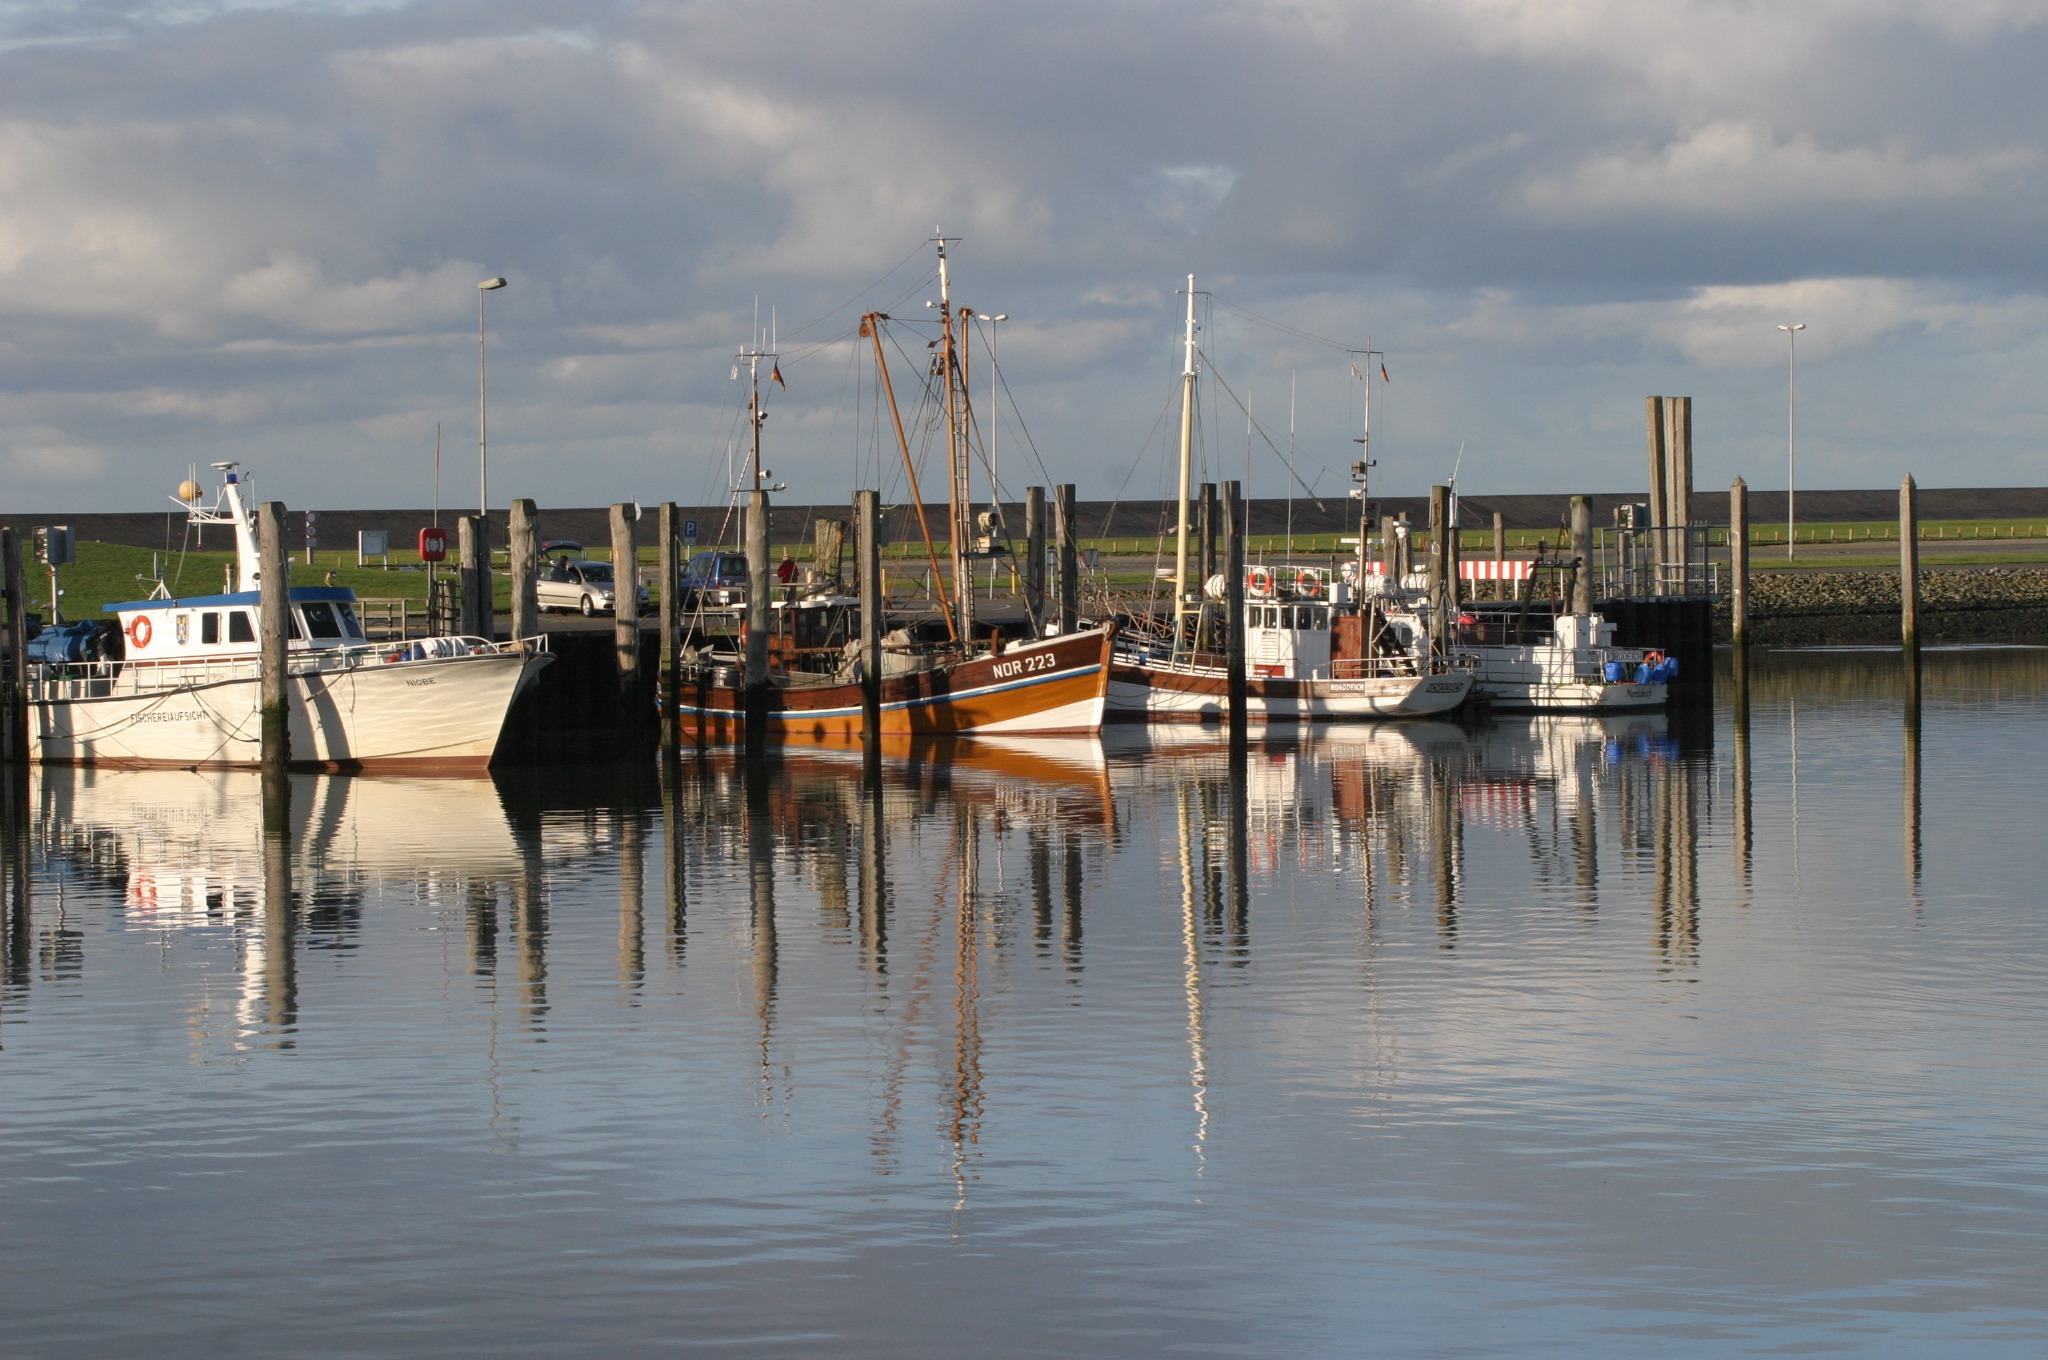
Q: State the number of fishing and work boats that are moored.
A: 4